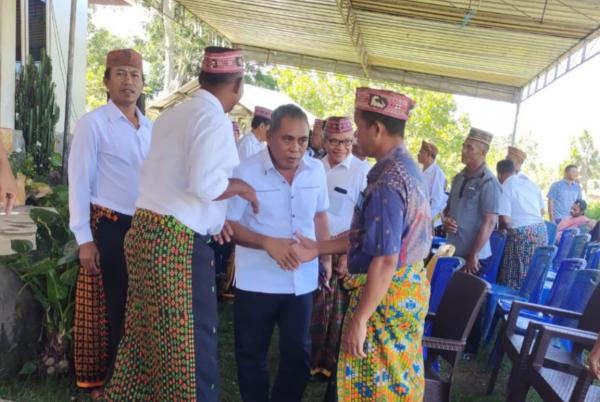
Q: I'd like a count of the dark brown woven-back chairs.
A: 3